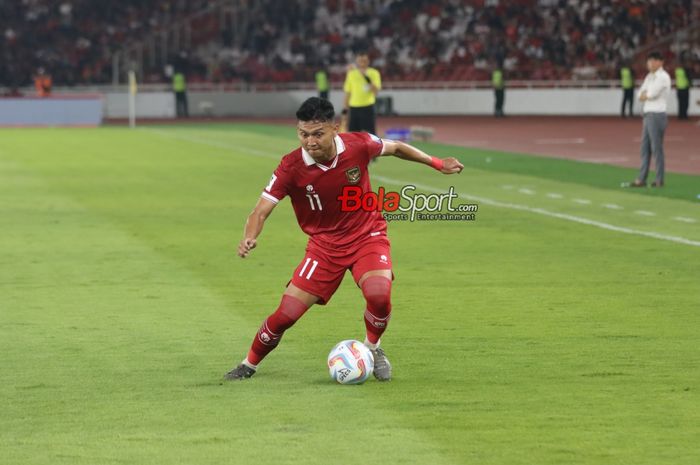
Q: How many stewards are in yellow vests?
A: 5